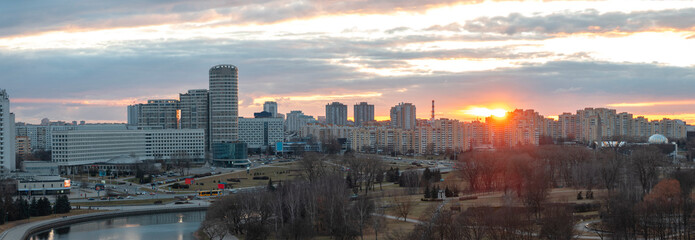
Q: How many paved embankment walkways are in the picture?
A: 1